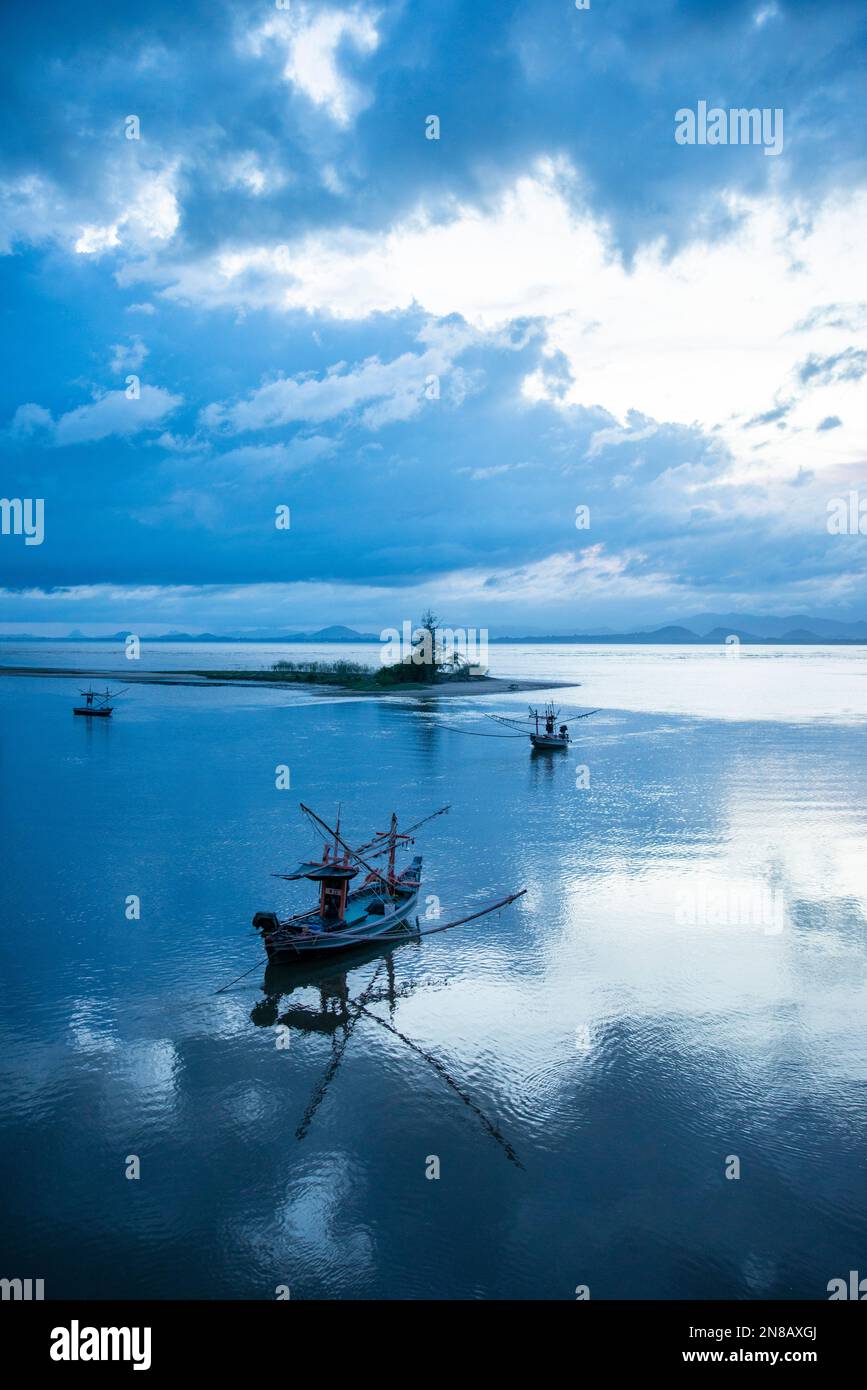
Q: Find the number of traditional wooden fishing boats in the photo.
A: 3